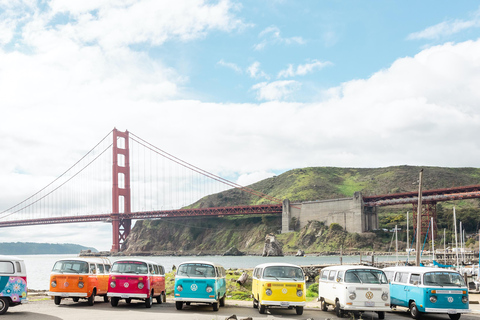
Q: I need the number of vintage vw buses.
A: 7